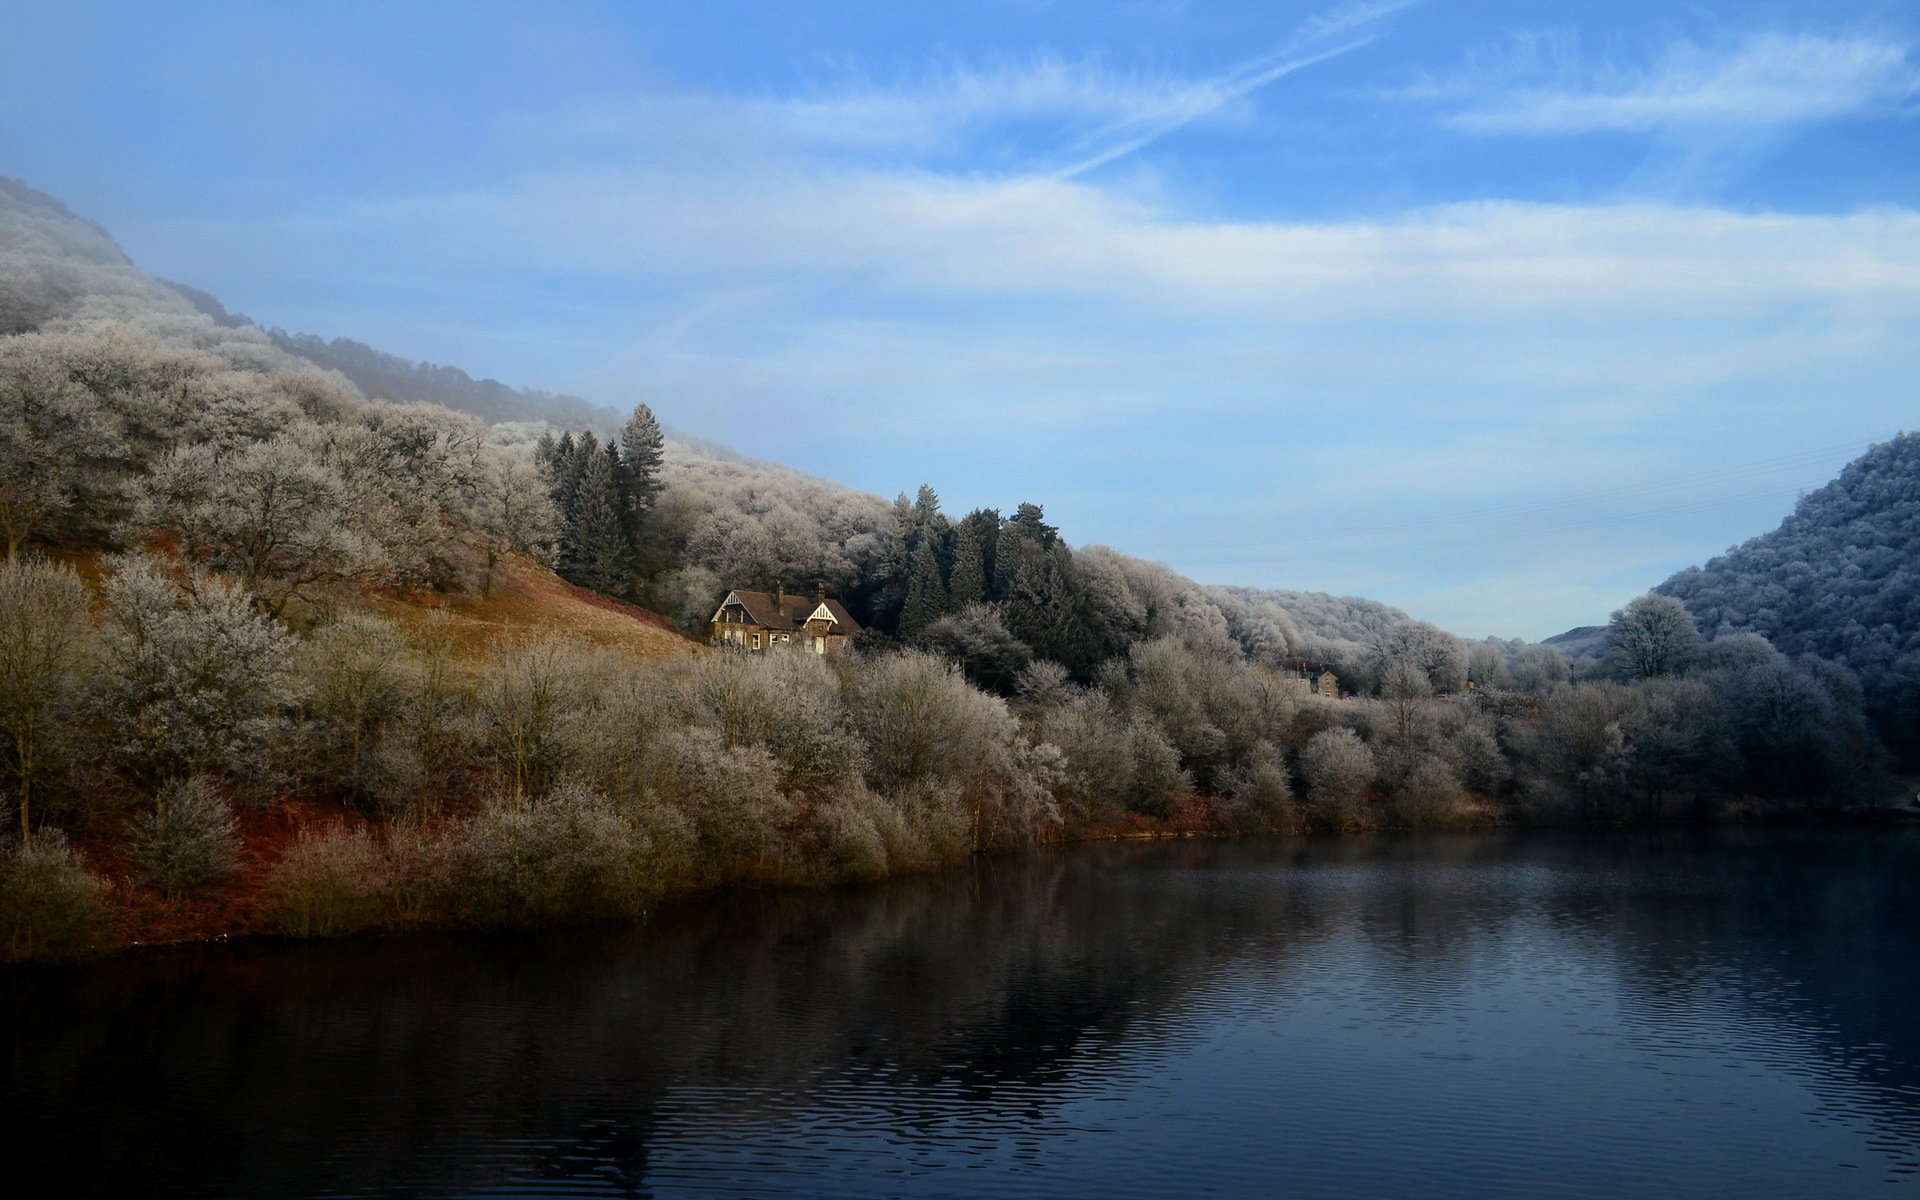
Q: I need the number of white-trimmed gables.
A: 2